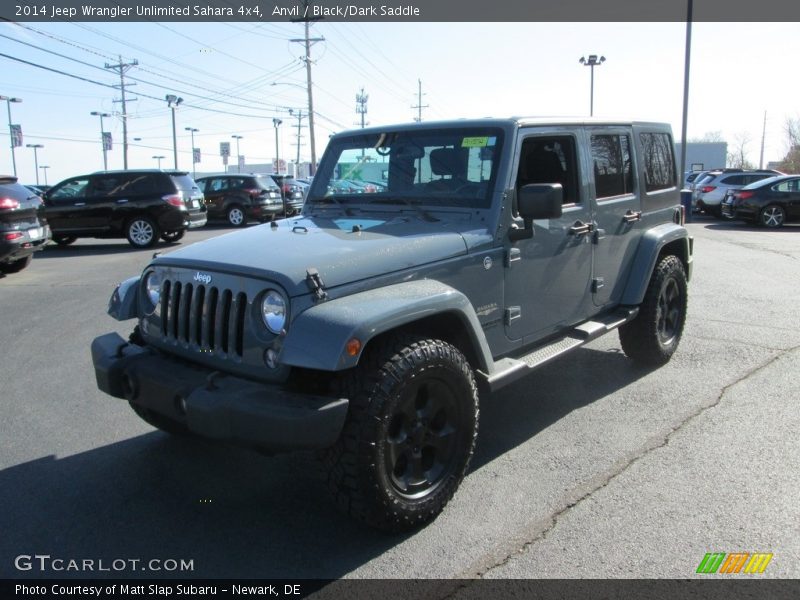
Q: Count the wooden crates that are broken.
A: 0